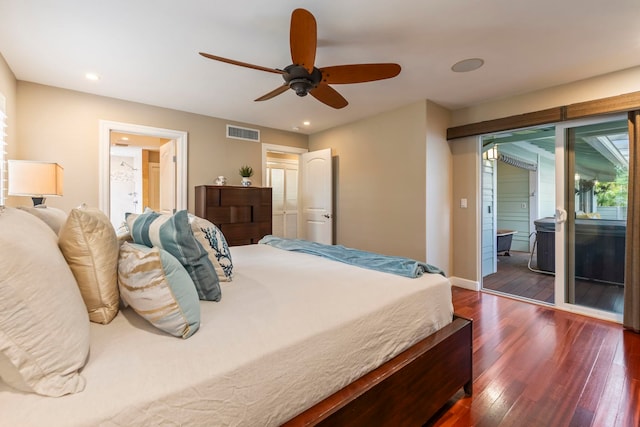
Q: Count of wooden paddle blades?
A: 5